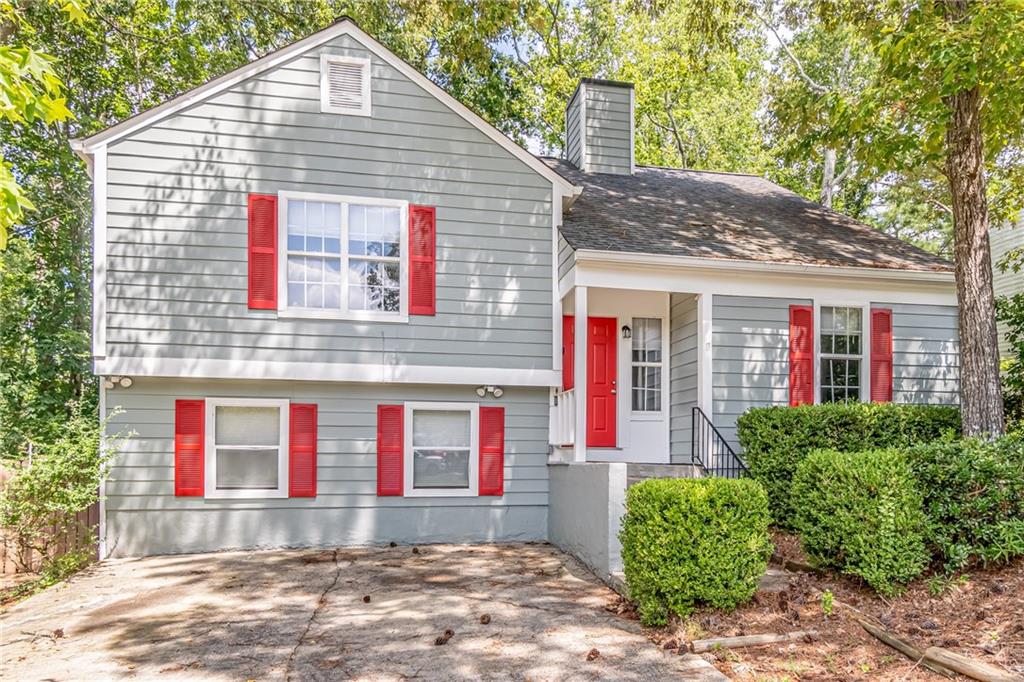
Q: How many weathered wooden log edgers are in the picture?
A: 3